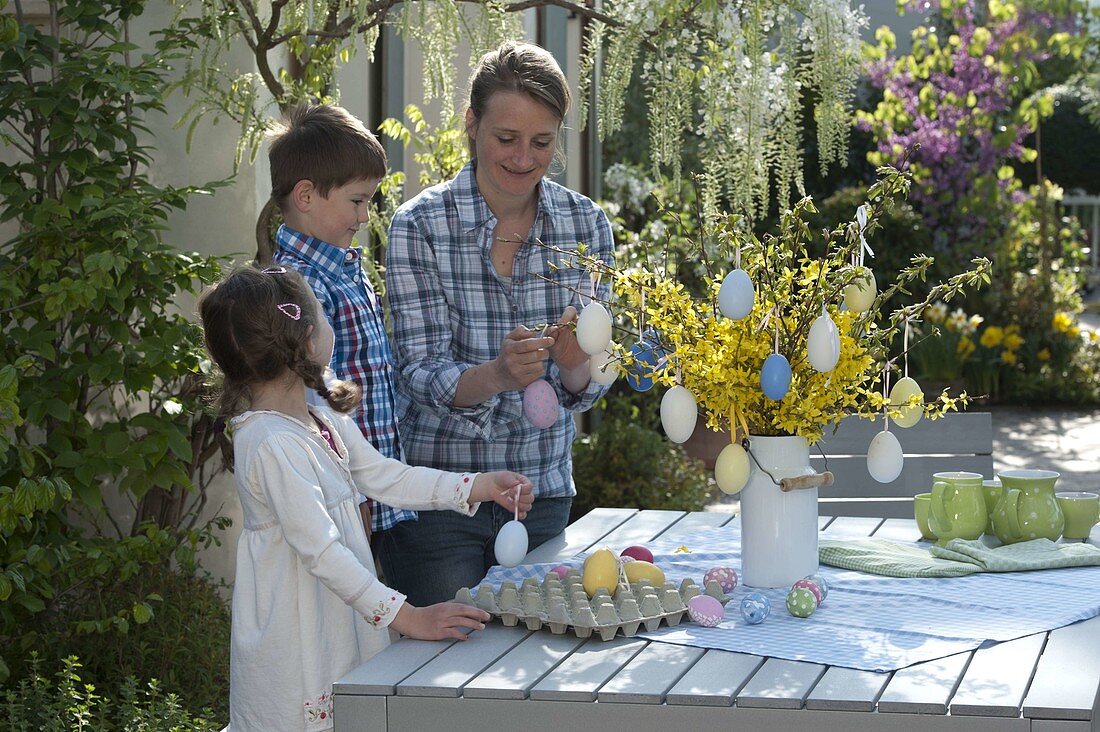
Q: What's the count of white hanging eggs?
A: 5